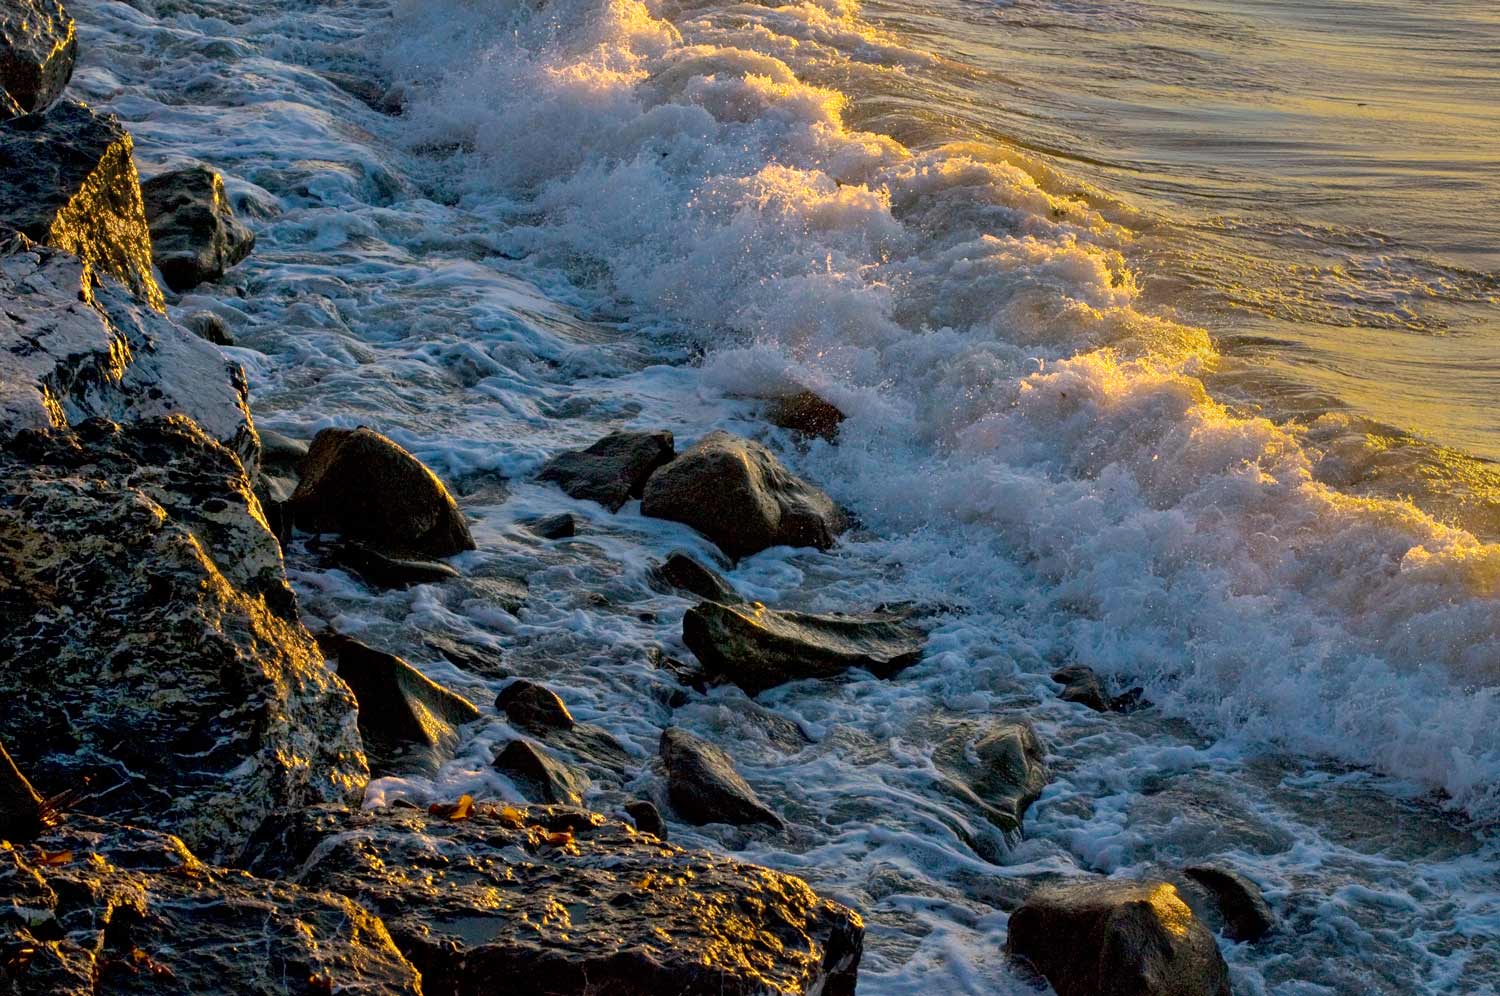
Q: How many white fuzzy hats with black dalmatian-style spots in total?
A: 0